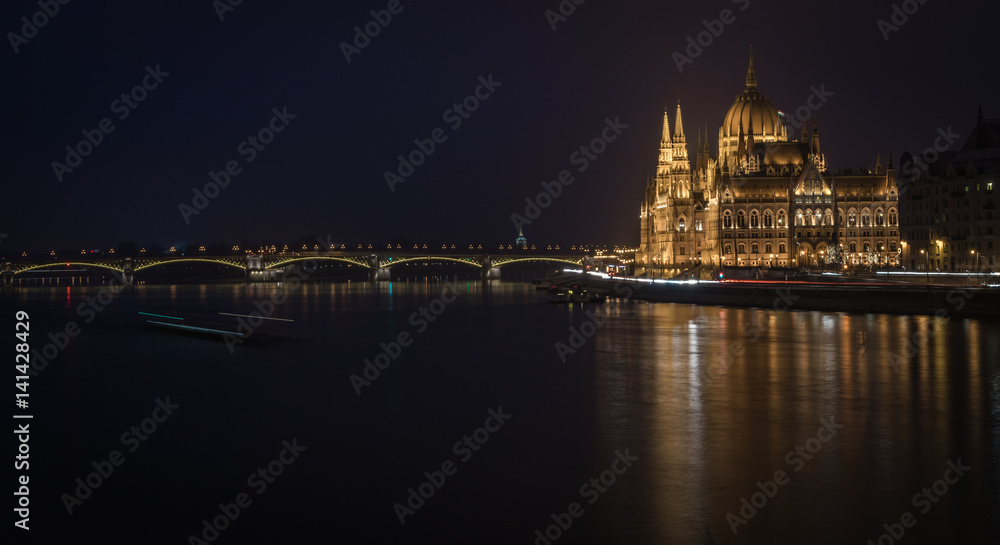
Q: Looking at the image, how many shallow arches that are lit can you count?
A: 5